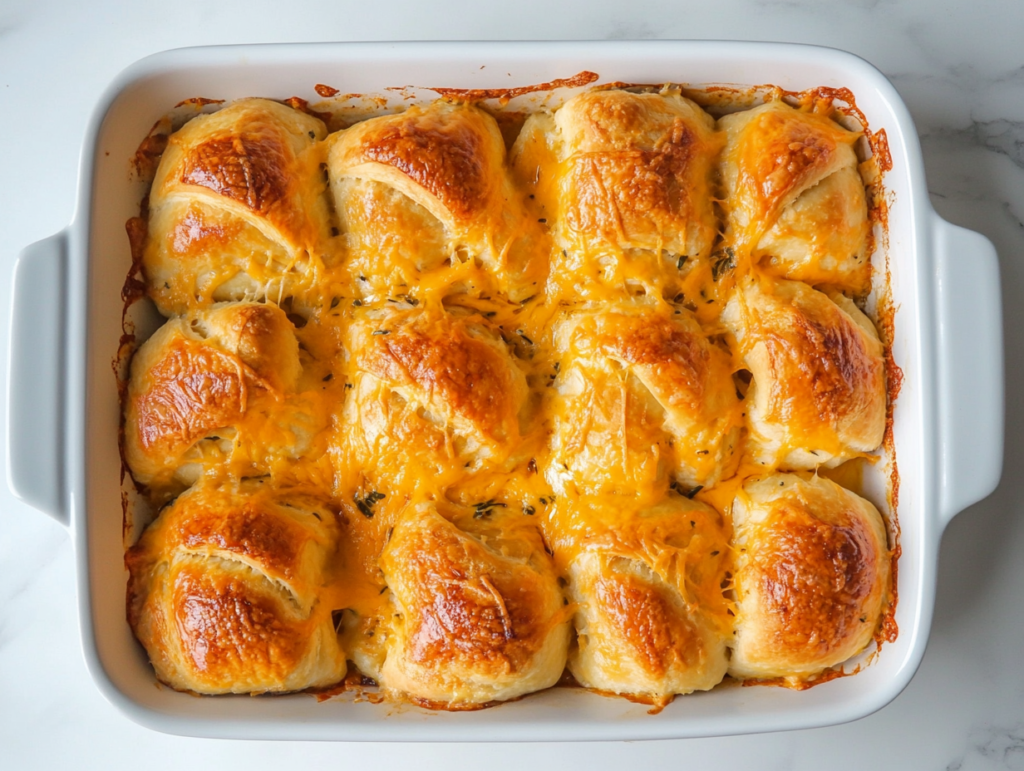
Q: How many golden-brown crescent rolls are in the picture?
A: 12